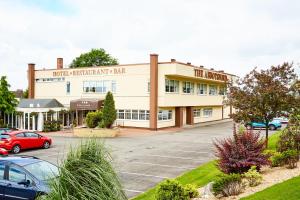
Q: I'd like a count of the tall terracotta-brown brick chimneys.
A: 3